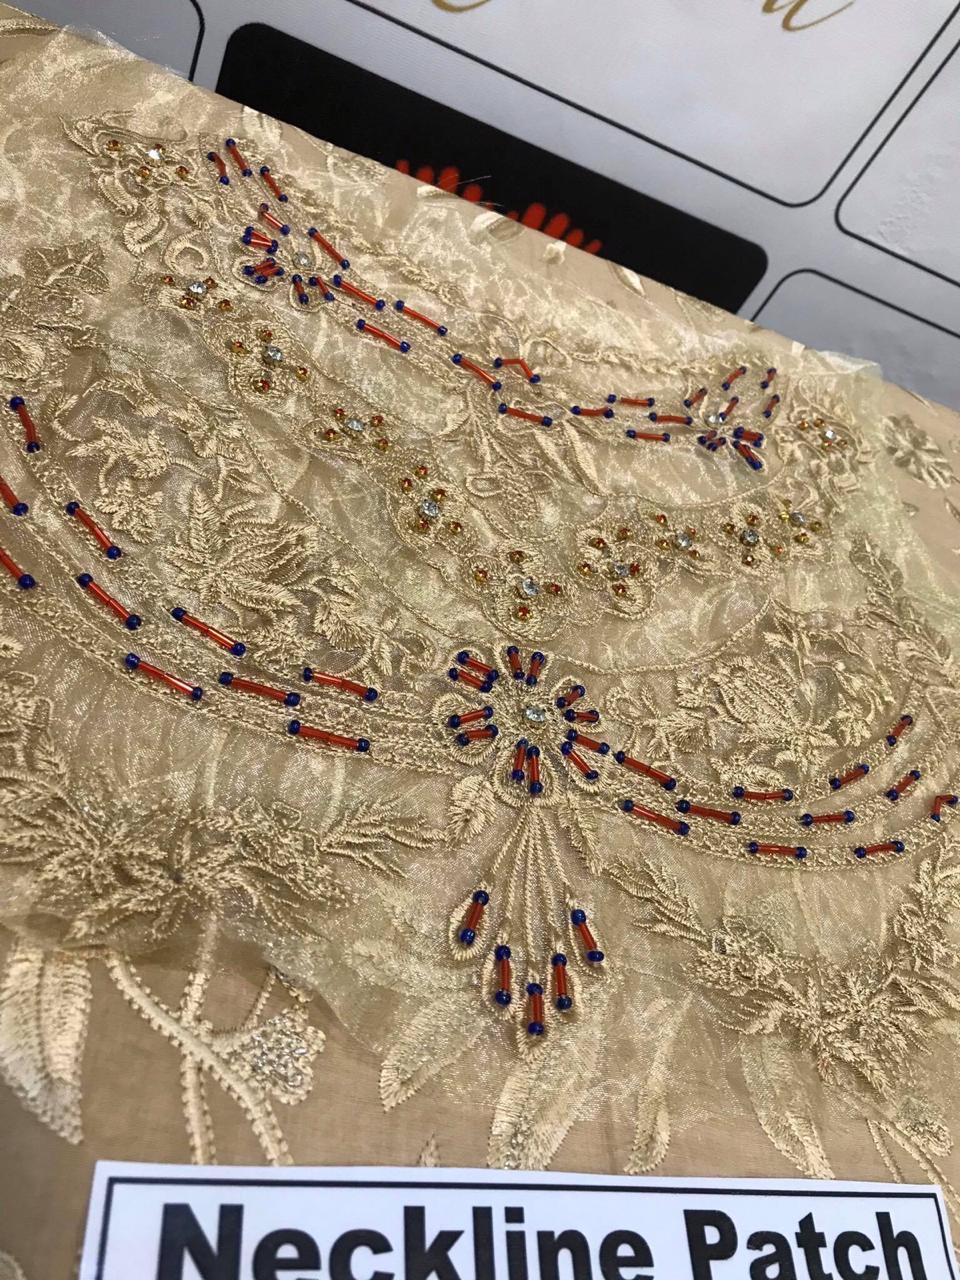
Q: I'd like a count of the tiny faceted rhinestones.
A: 14